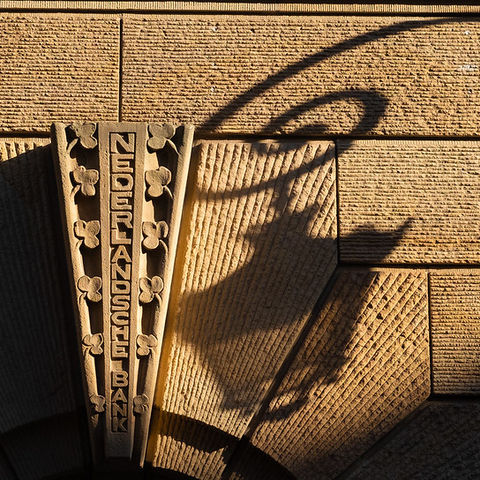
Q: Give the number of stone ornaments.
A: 12